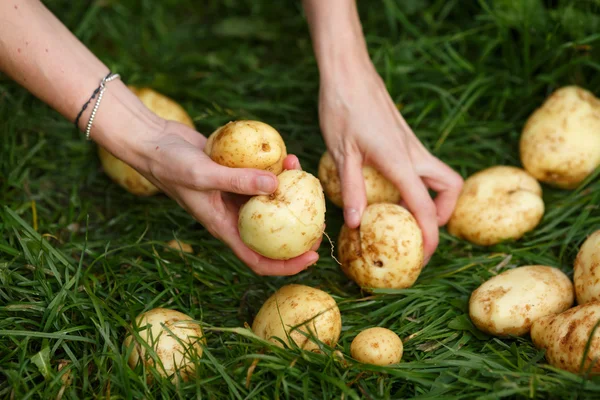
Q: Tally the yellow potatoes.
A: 13